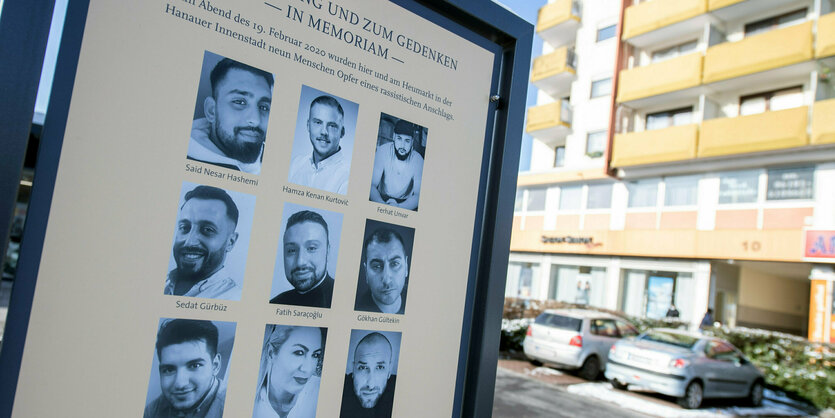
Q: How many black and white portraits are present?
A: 9